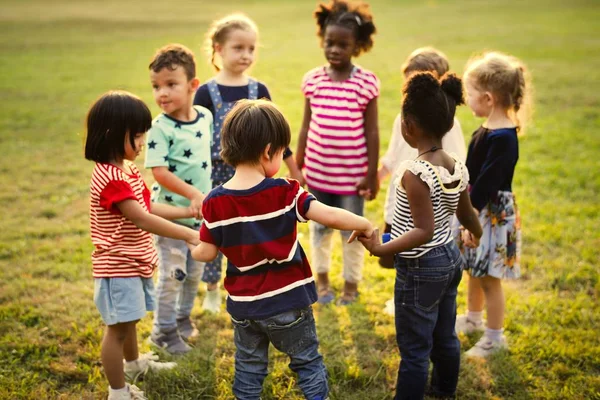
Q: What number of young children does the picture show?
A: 8